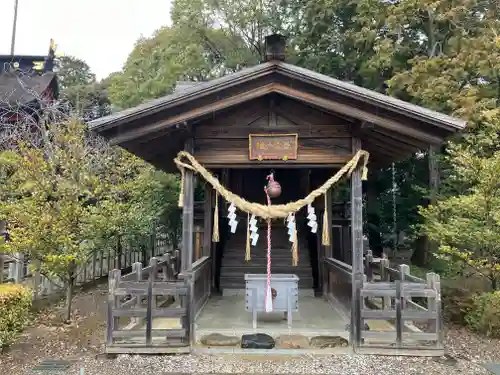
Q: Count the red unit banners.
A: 0